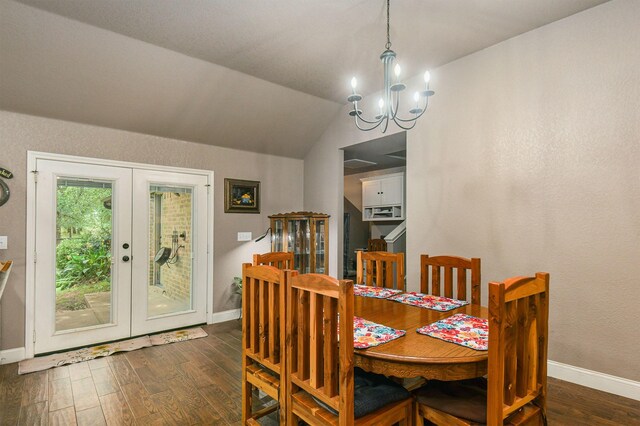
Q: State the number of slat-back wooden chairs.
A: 6